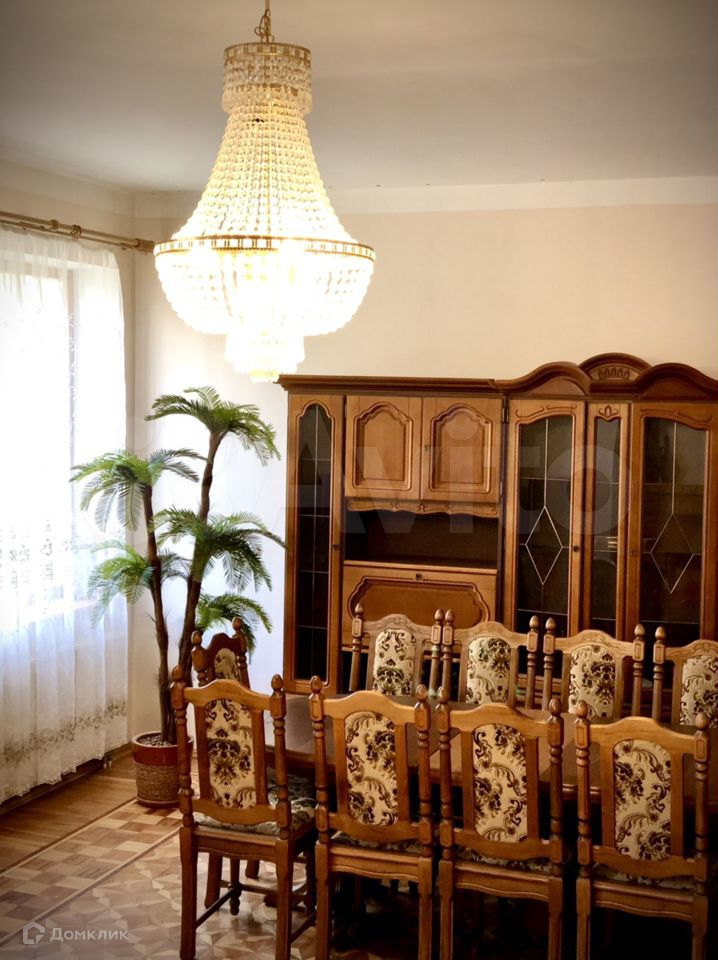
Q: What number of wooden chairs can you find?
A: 9